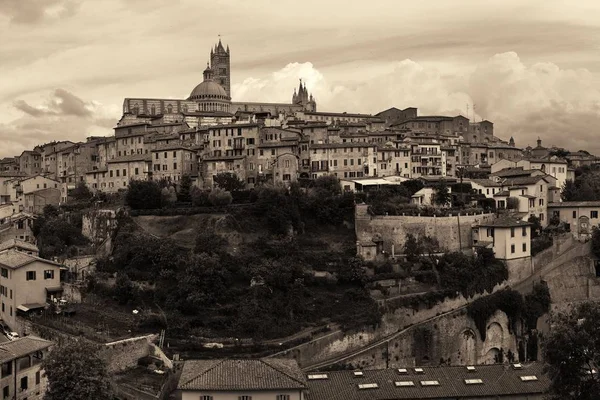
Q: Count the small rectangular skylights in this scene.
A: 11